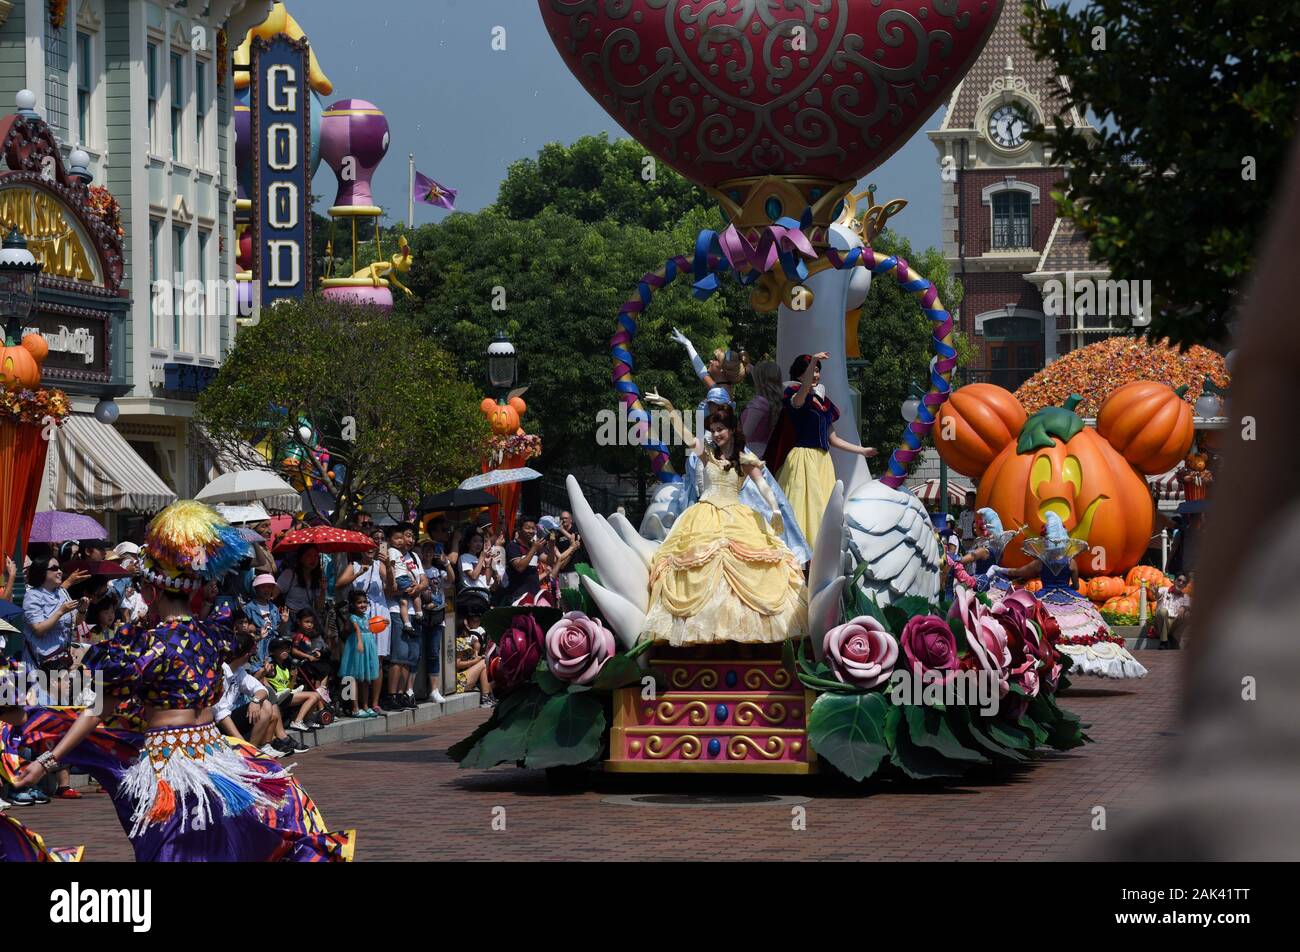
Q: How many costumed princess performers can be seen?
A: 4